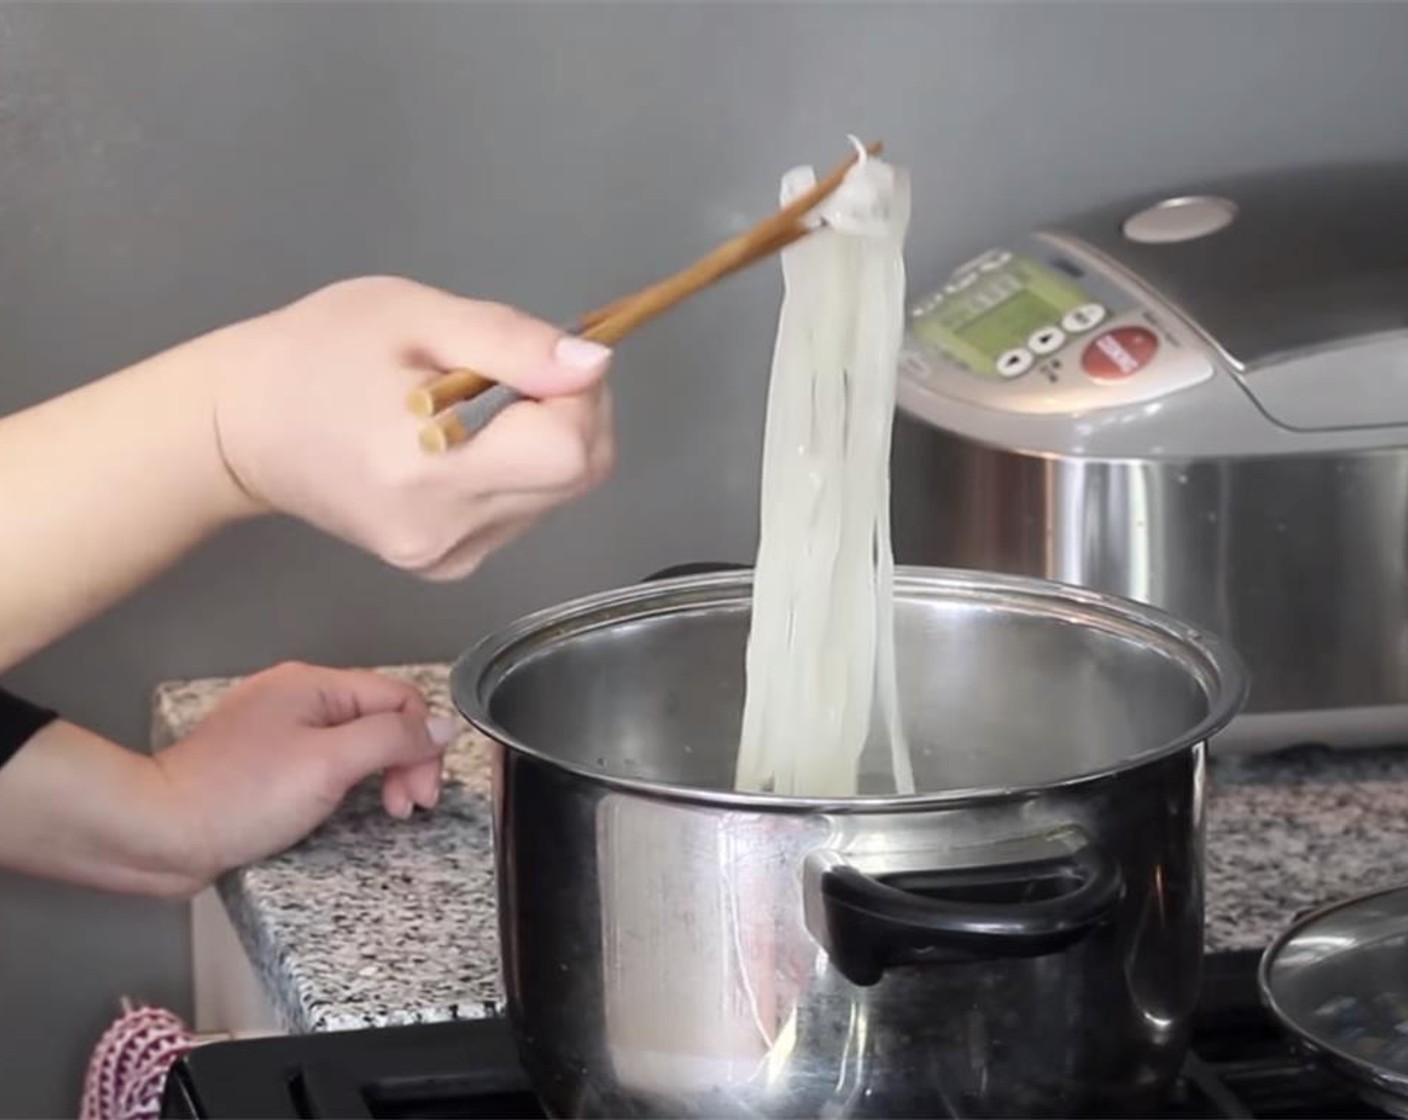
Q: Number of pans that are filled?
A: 1